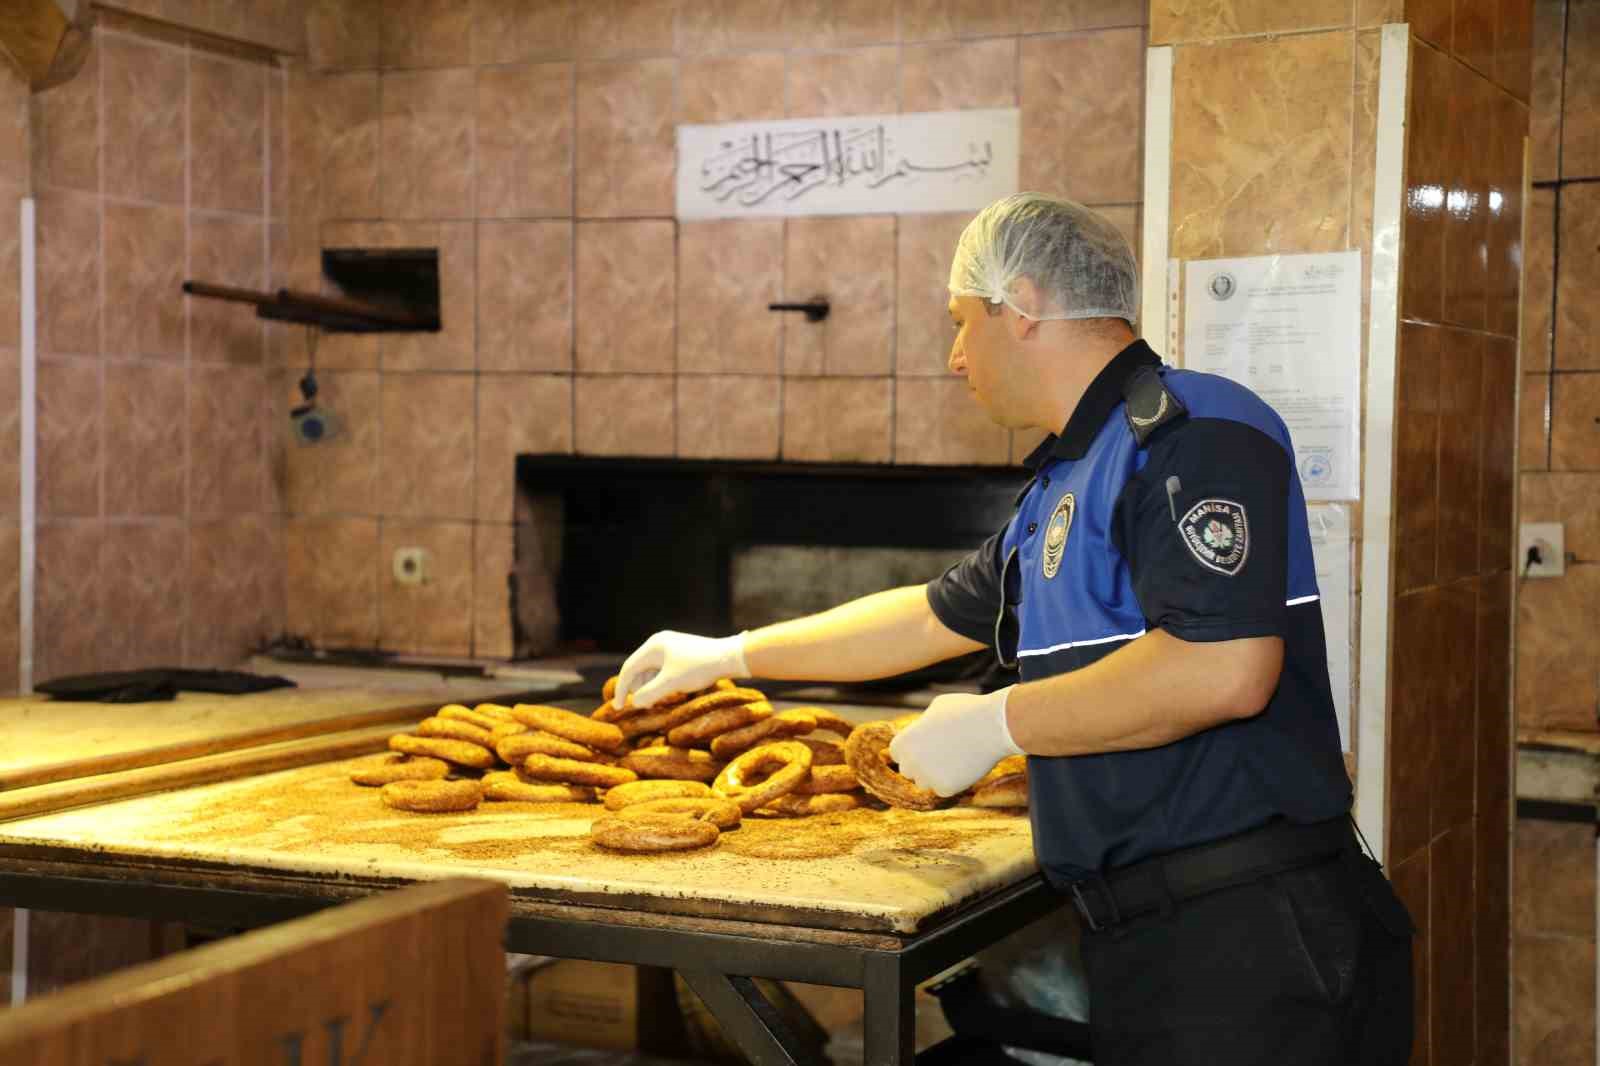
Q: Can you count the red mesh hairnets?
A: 0